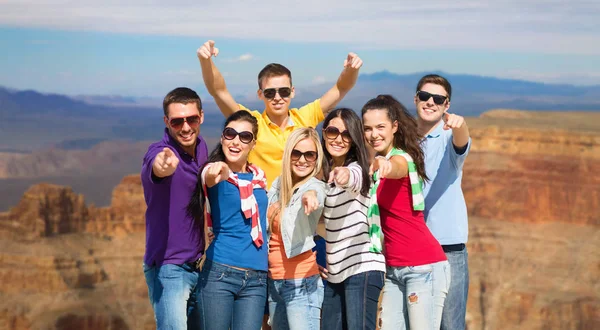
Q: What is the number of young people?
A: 7